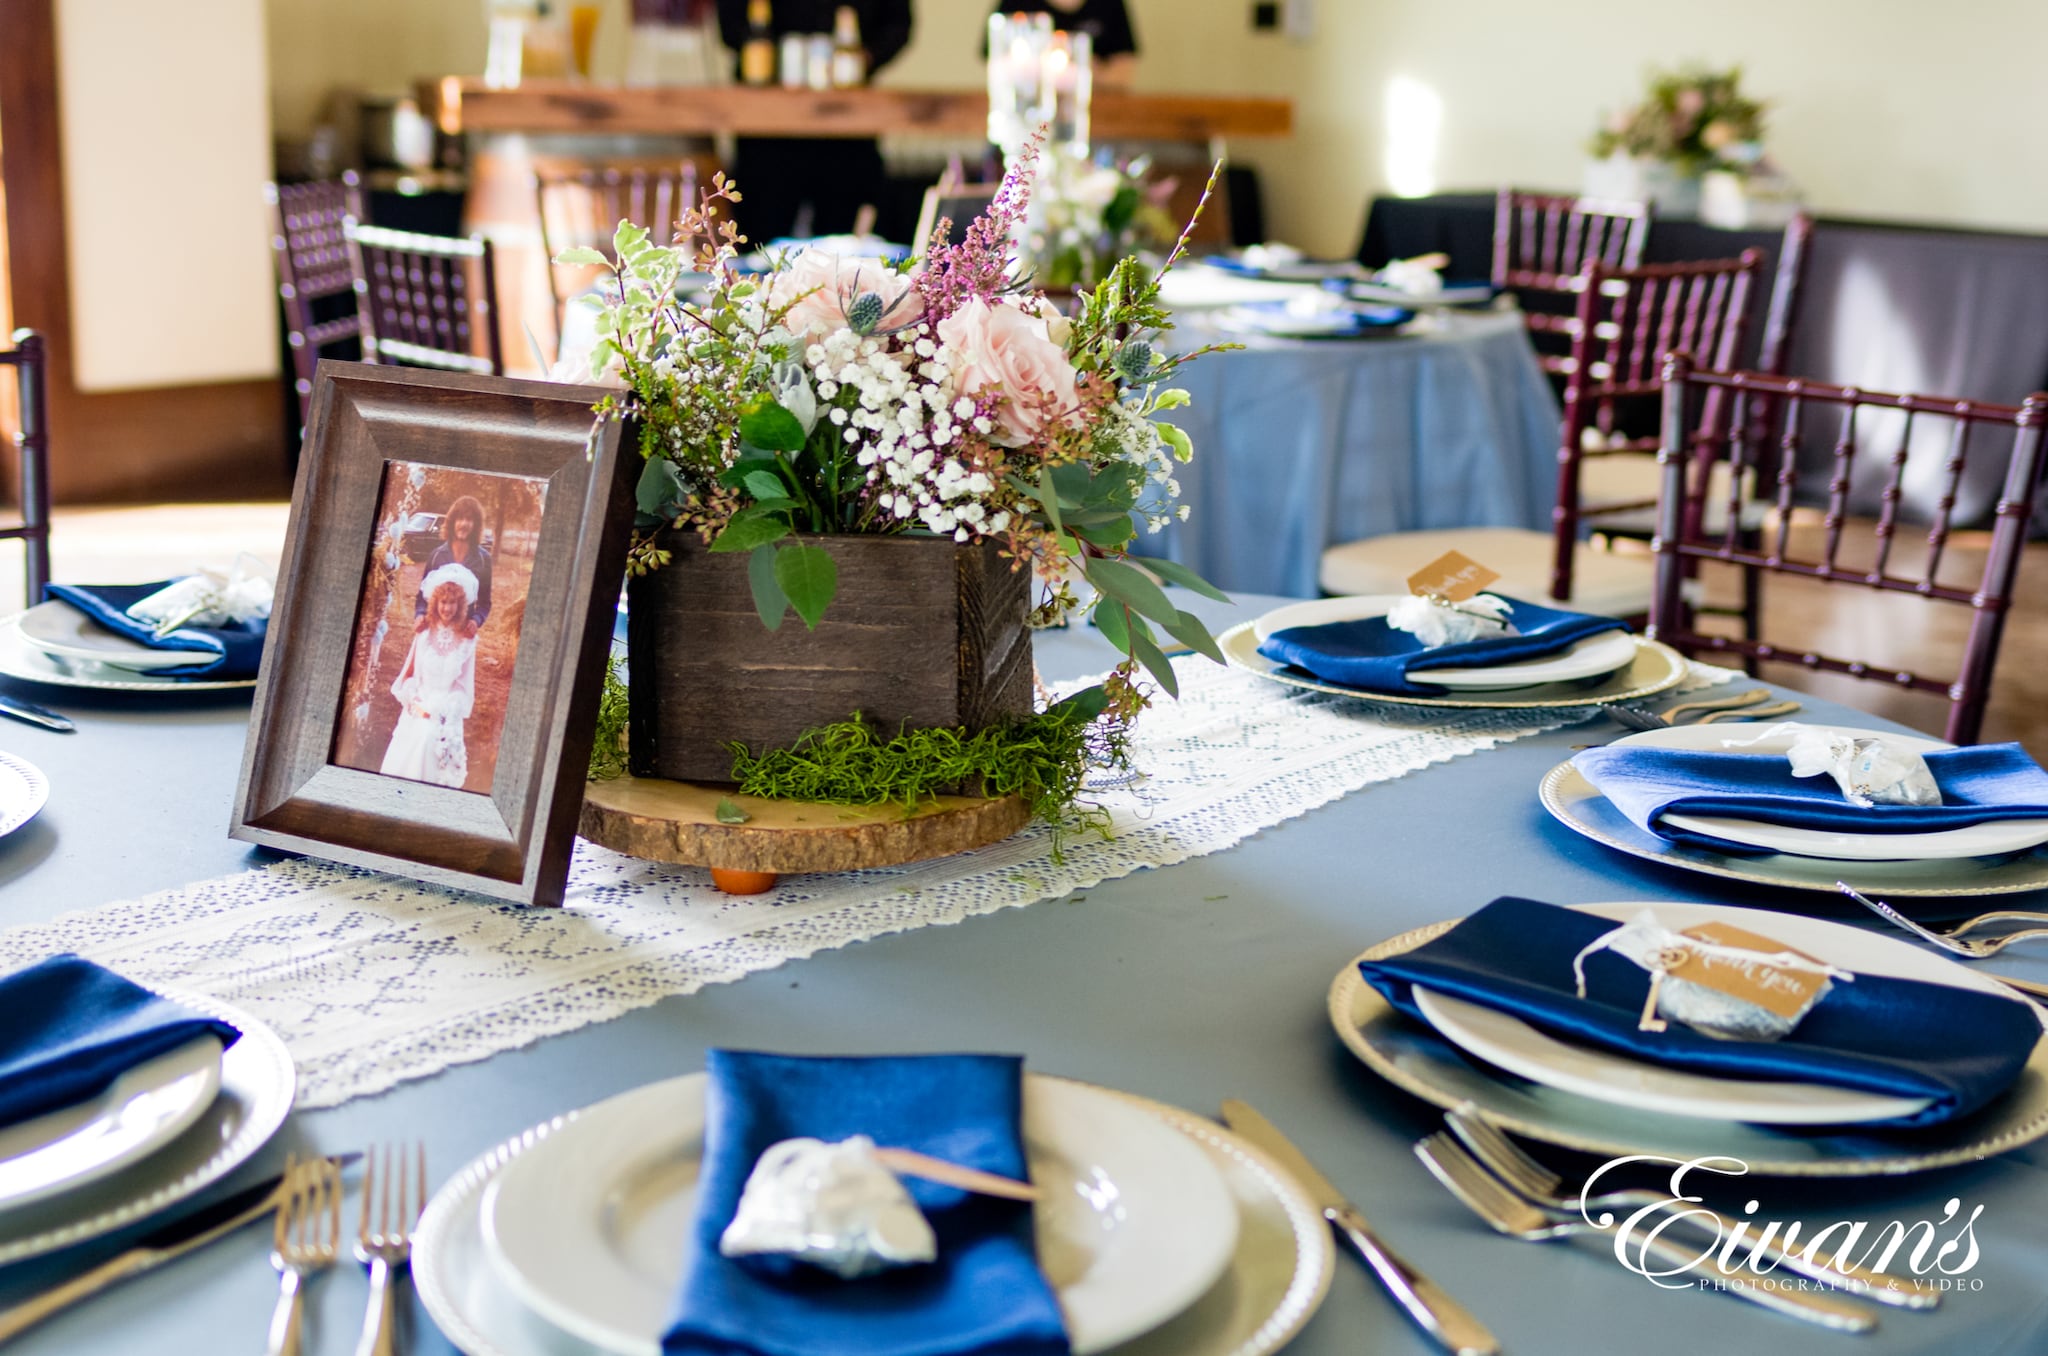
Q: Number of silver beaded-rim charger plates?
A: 7